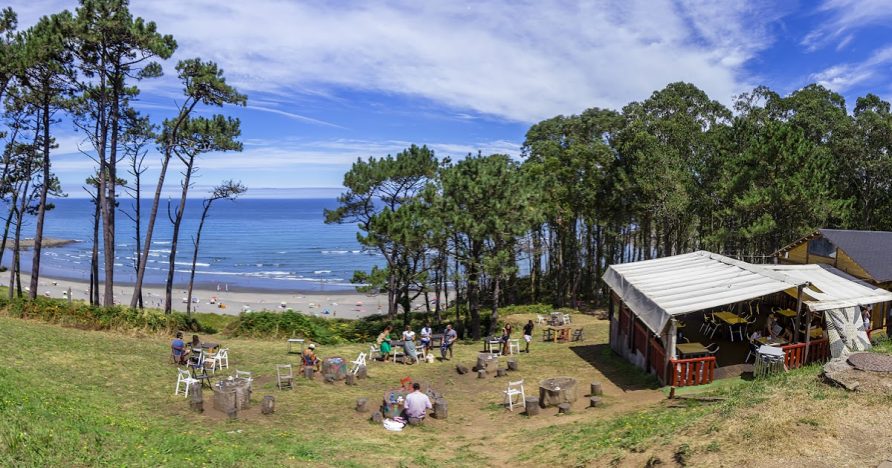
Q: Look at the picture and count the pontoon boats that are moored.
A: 0